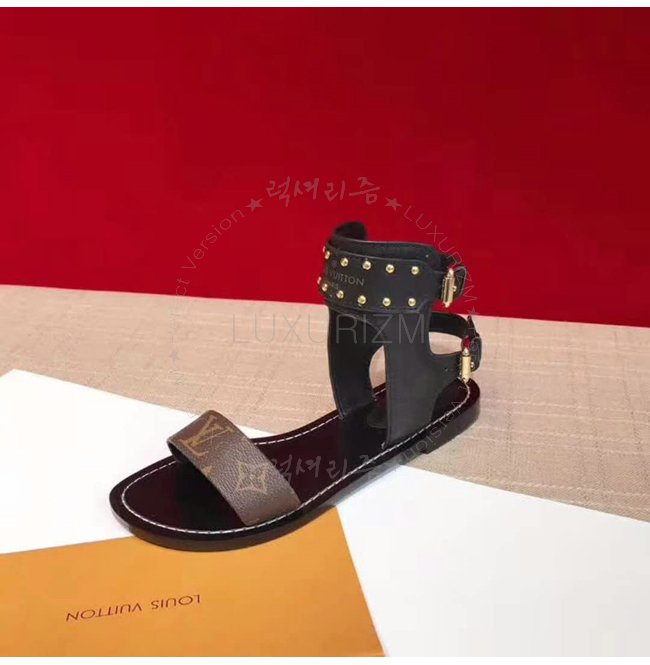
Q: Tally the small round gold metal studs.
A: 12